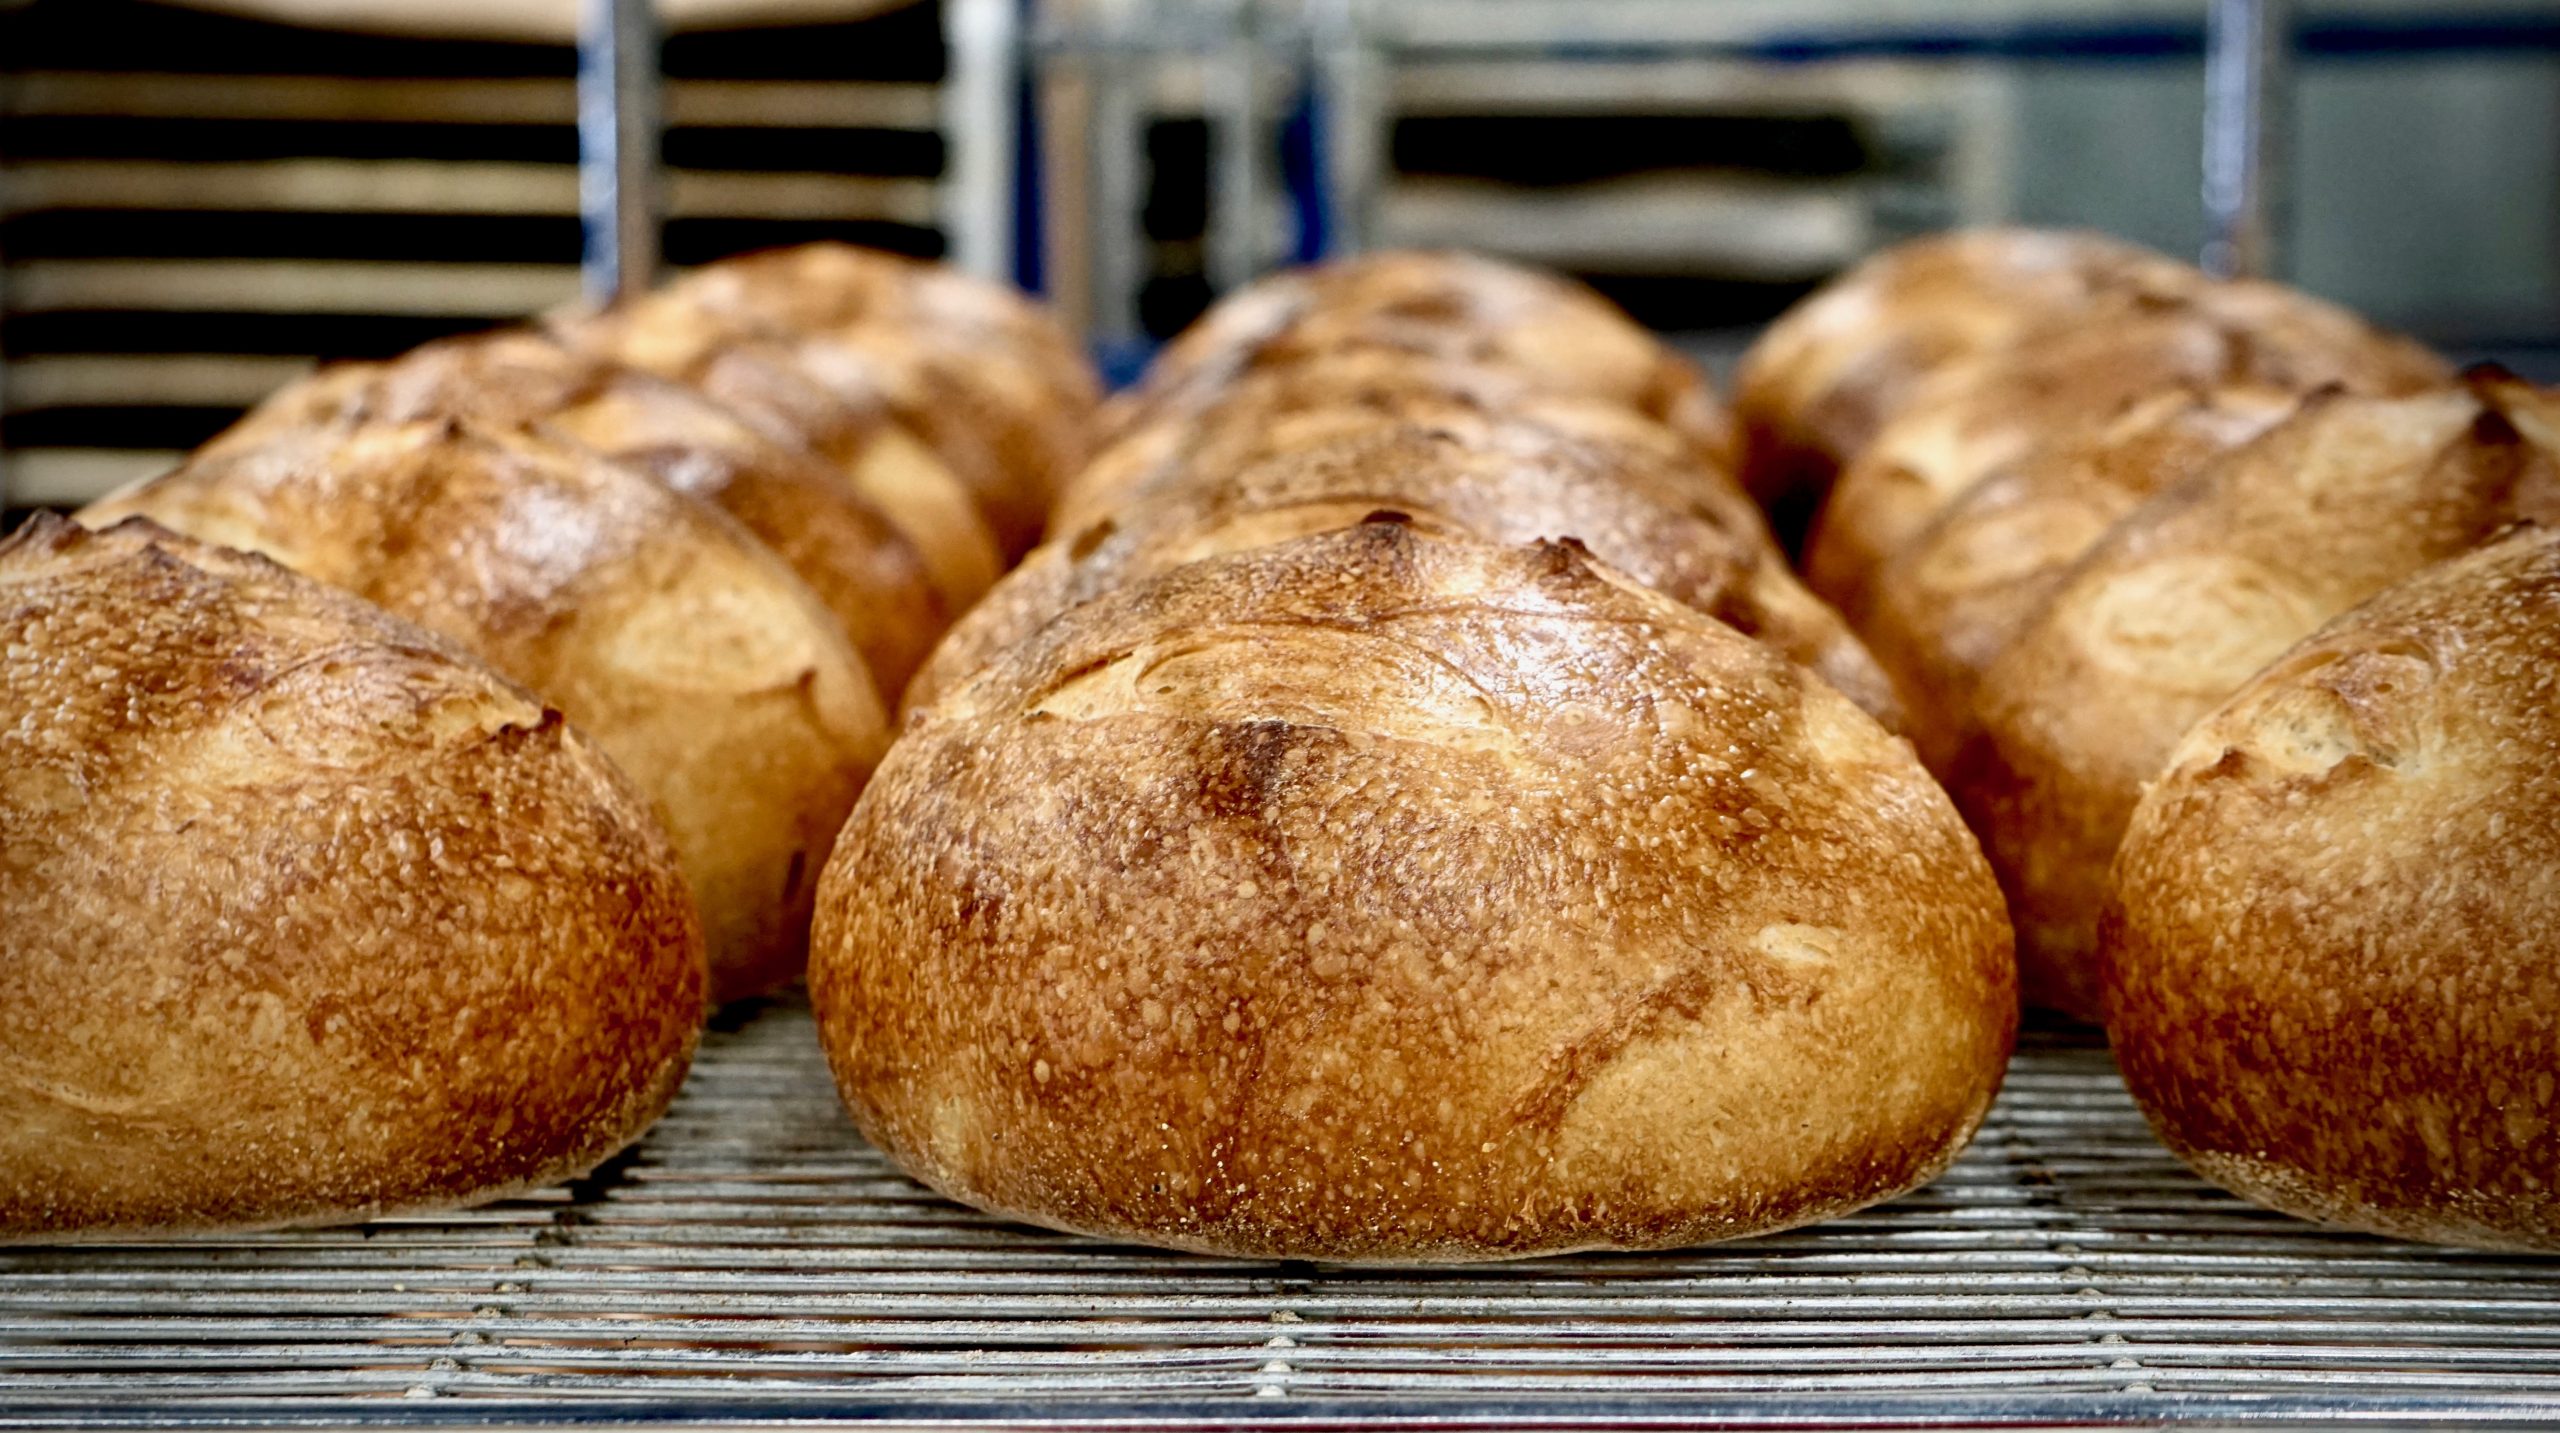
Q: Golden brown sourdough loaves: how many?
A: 15